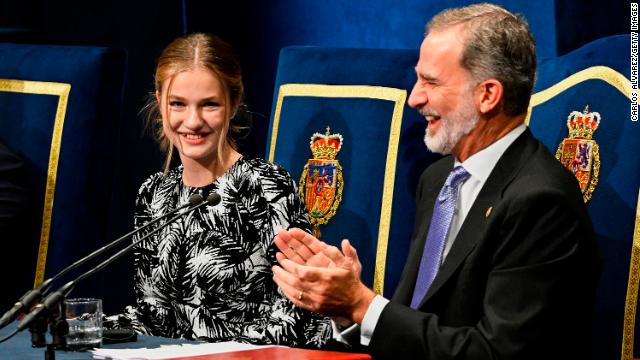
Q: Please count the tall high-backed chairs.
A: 3